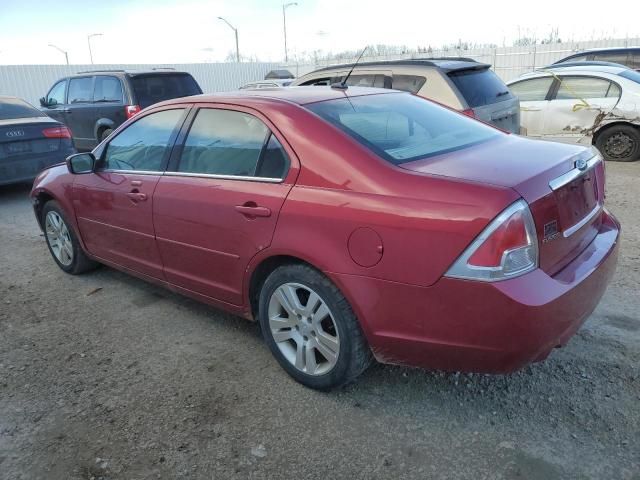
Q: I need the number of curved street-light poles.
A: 4